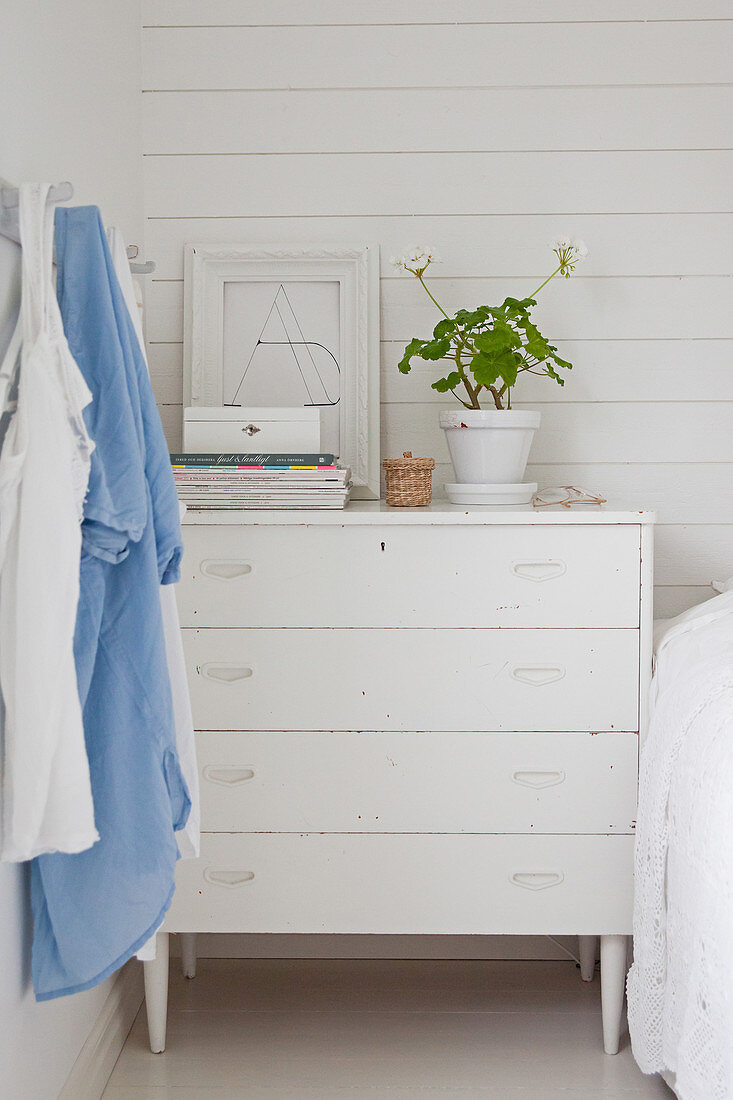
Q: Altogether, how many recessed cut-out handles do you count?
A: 8